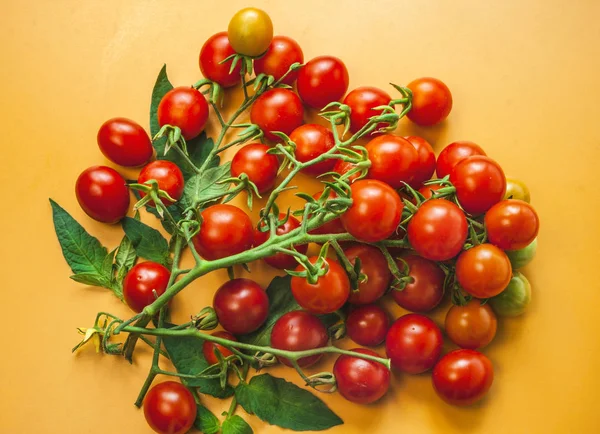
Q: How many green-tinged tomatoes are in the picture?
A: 2